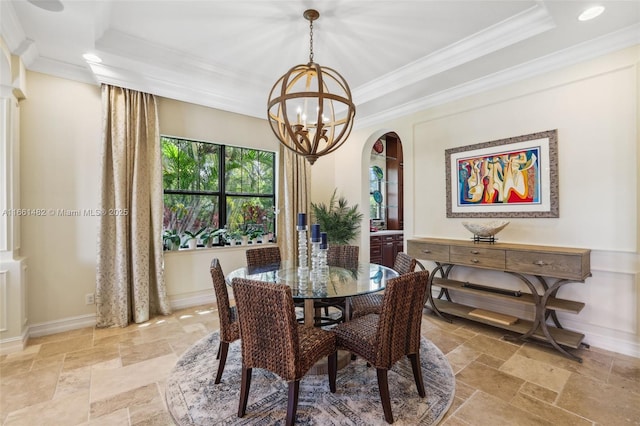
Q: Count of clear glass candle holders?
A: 3